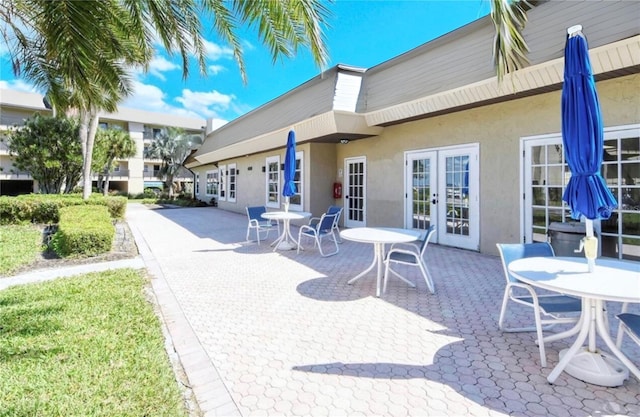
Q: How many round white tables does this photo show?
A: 3